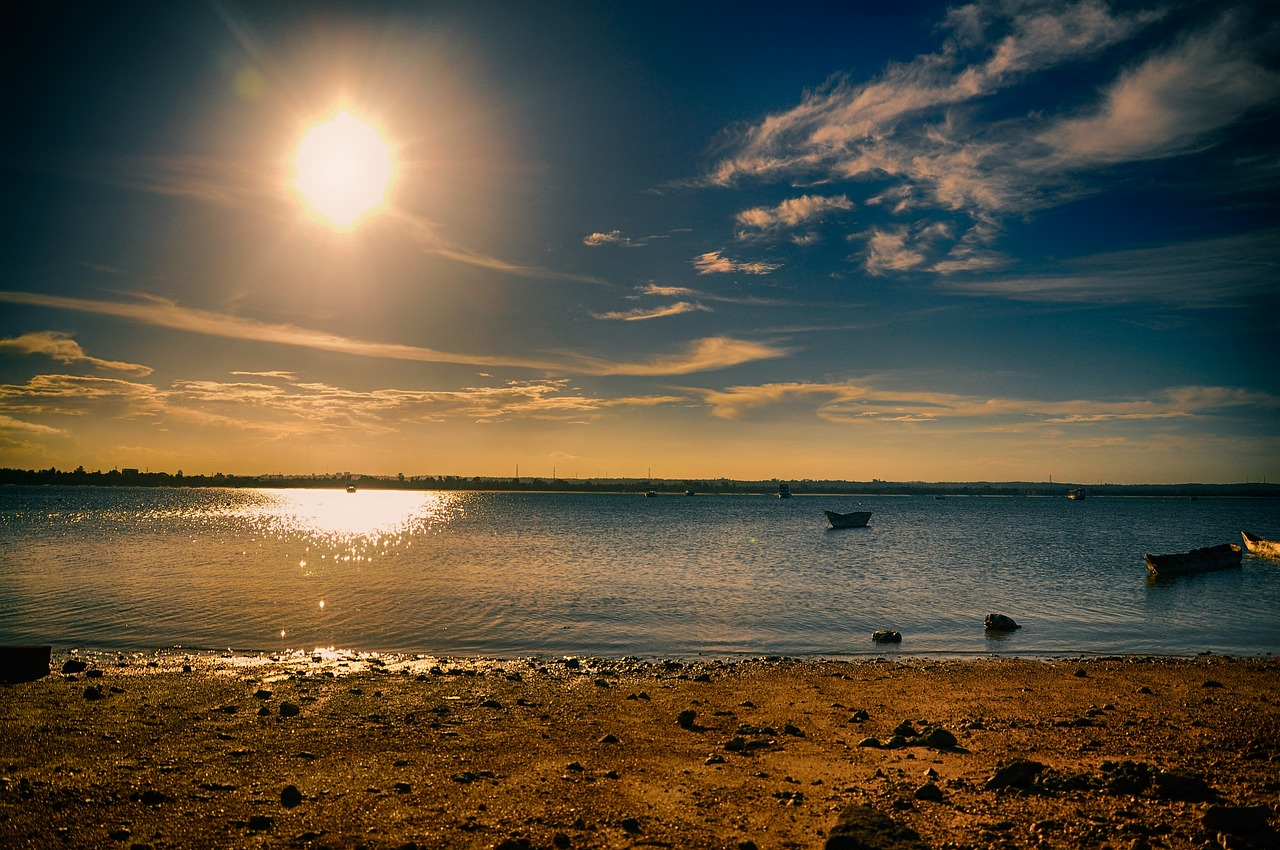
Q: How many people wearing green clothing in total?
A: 0